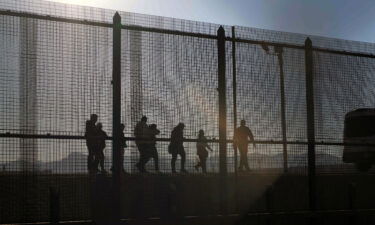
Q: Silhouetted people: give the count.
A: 8